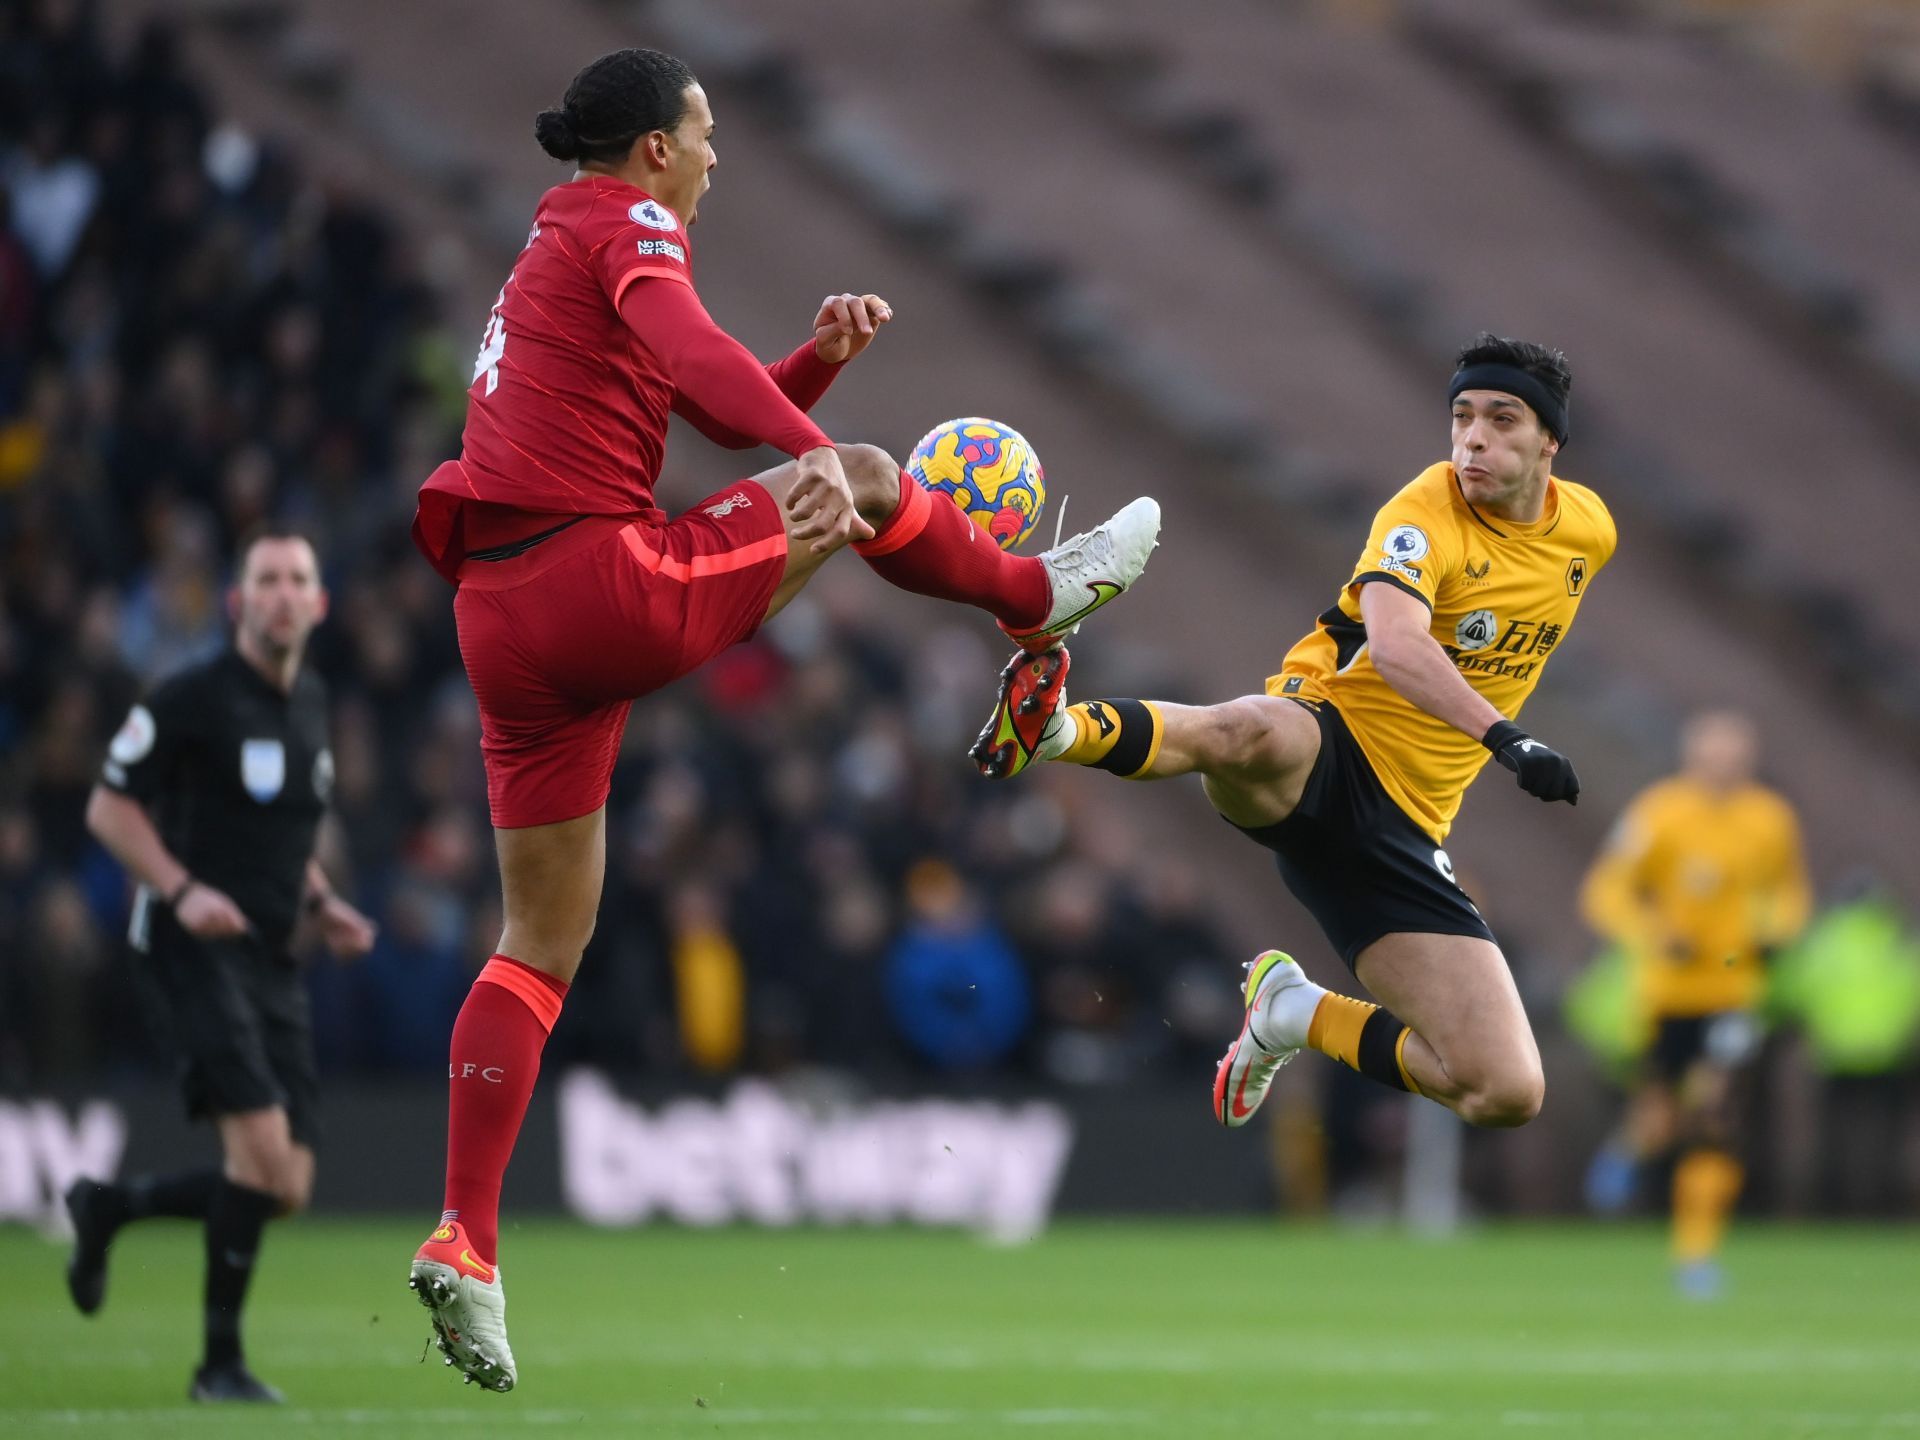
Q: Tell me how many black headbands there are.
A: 1